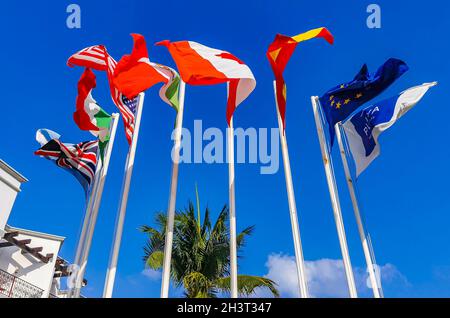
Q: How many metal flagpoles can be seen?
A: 8